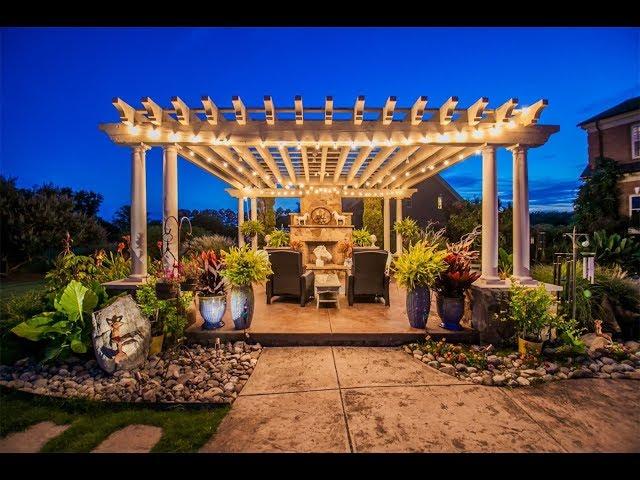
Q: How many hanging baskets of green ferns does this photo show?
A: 2